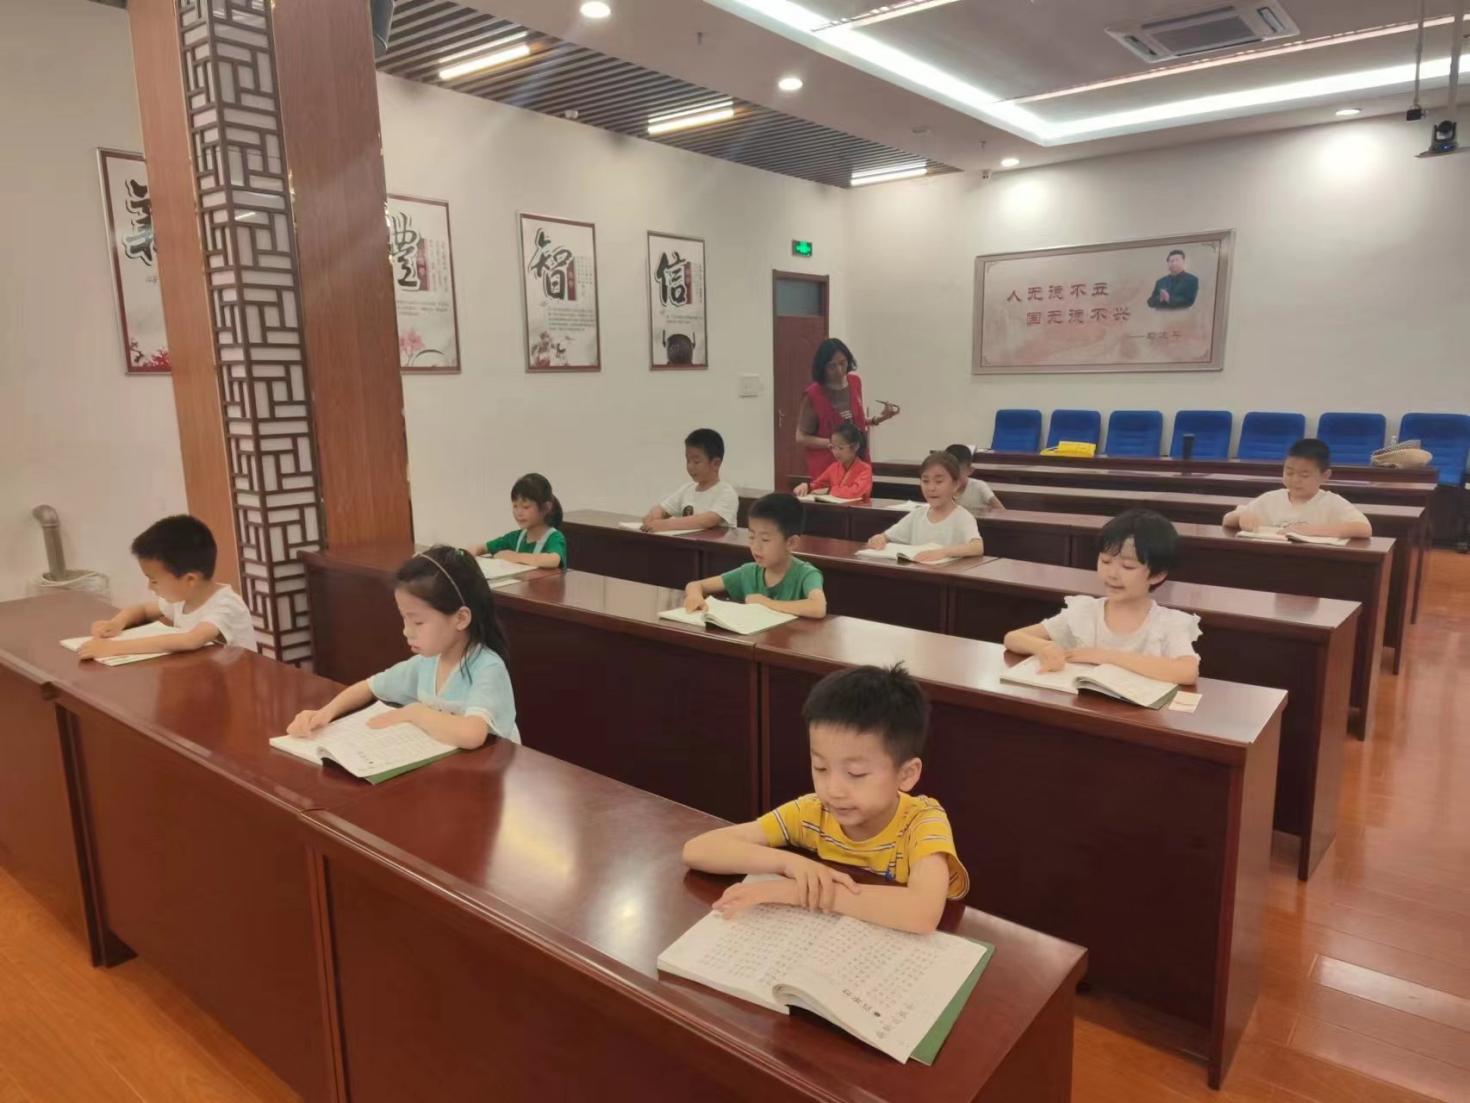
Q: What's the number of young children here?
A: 11